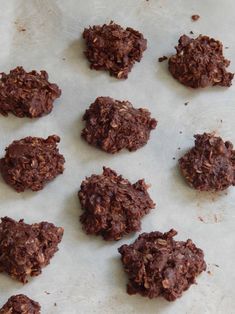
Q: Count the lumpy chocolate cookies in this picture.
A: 10